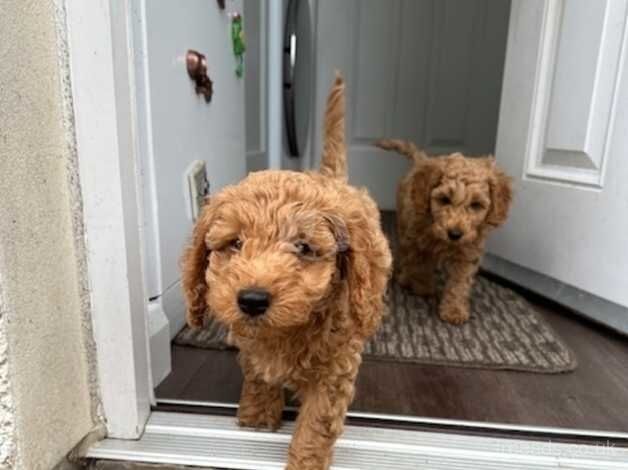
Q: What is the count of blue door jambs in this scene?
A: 0